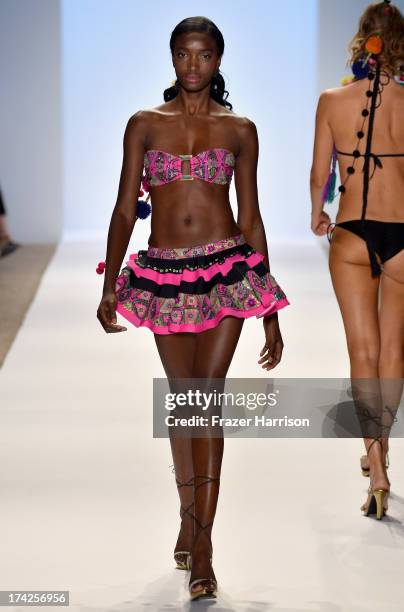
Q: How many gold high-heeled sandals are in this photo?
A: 4